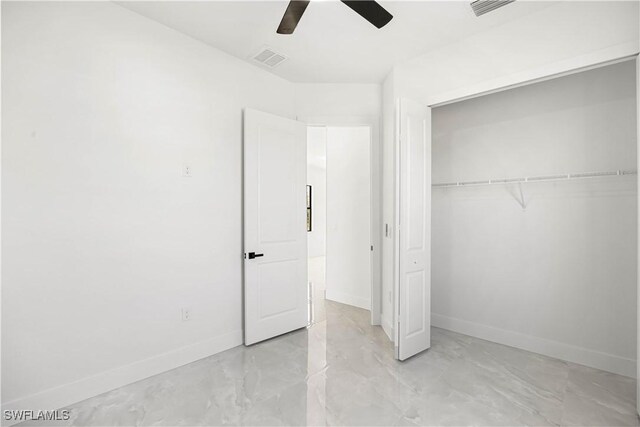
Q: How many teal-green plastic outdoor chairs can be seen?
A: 0